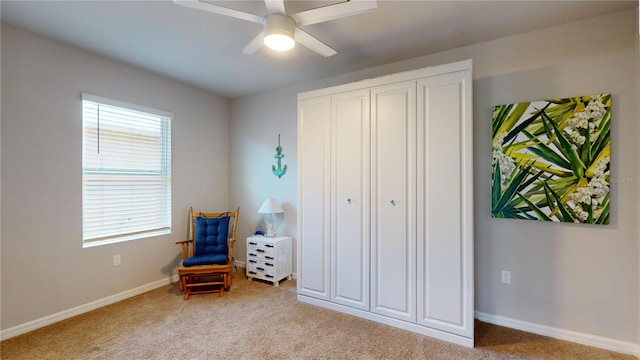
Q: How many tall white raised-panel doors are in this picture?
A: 4